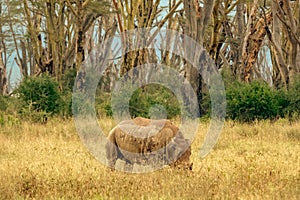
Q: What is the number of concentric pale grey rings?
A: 2